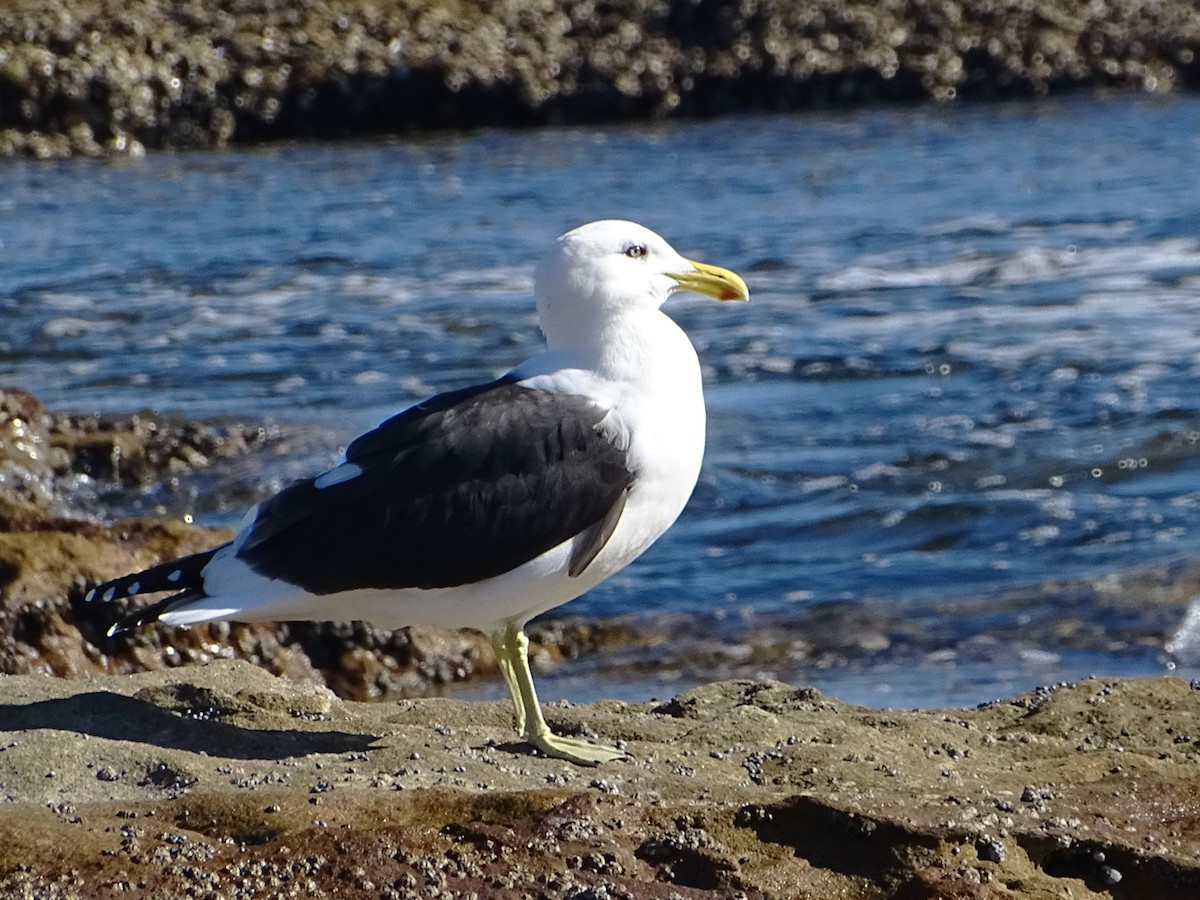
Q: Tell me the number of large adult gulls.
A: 1